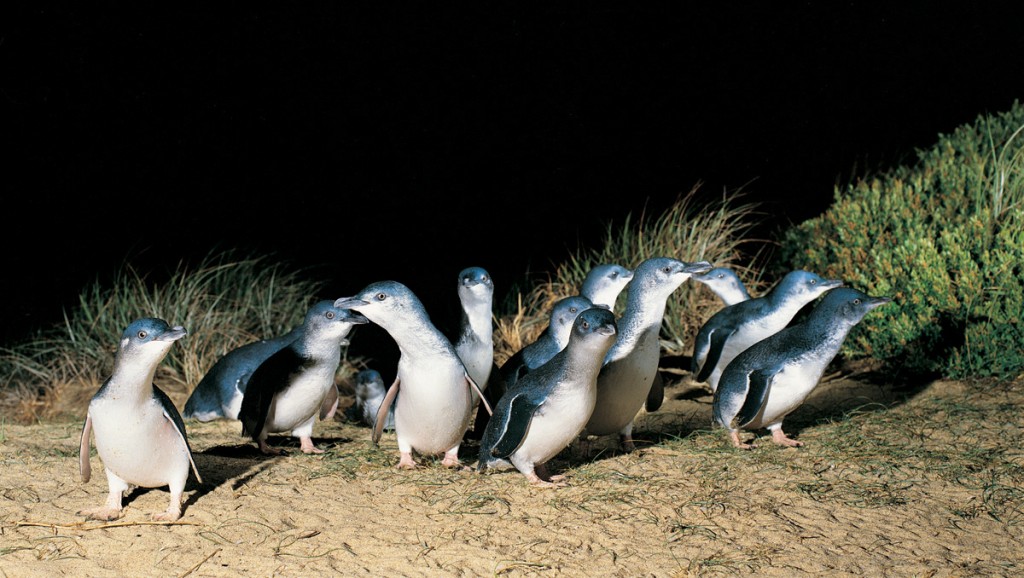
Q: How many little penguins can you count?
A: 13